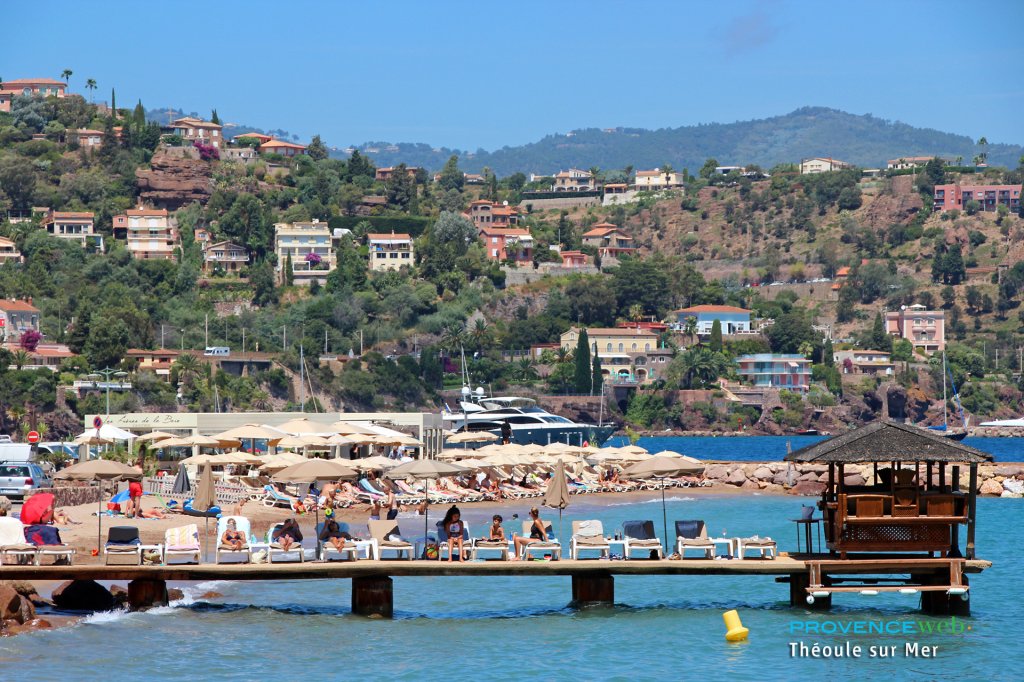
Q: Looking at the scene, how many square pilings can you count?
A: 5